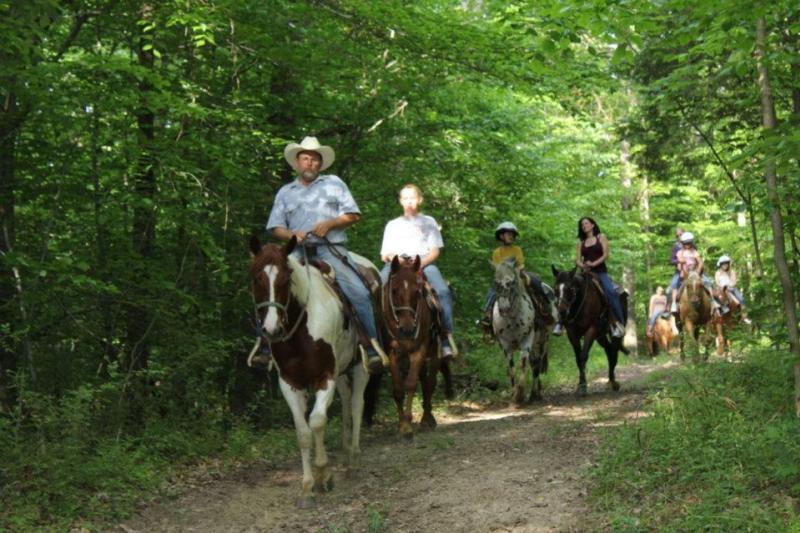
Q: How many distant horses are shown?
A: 3